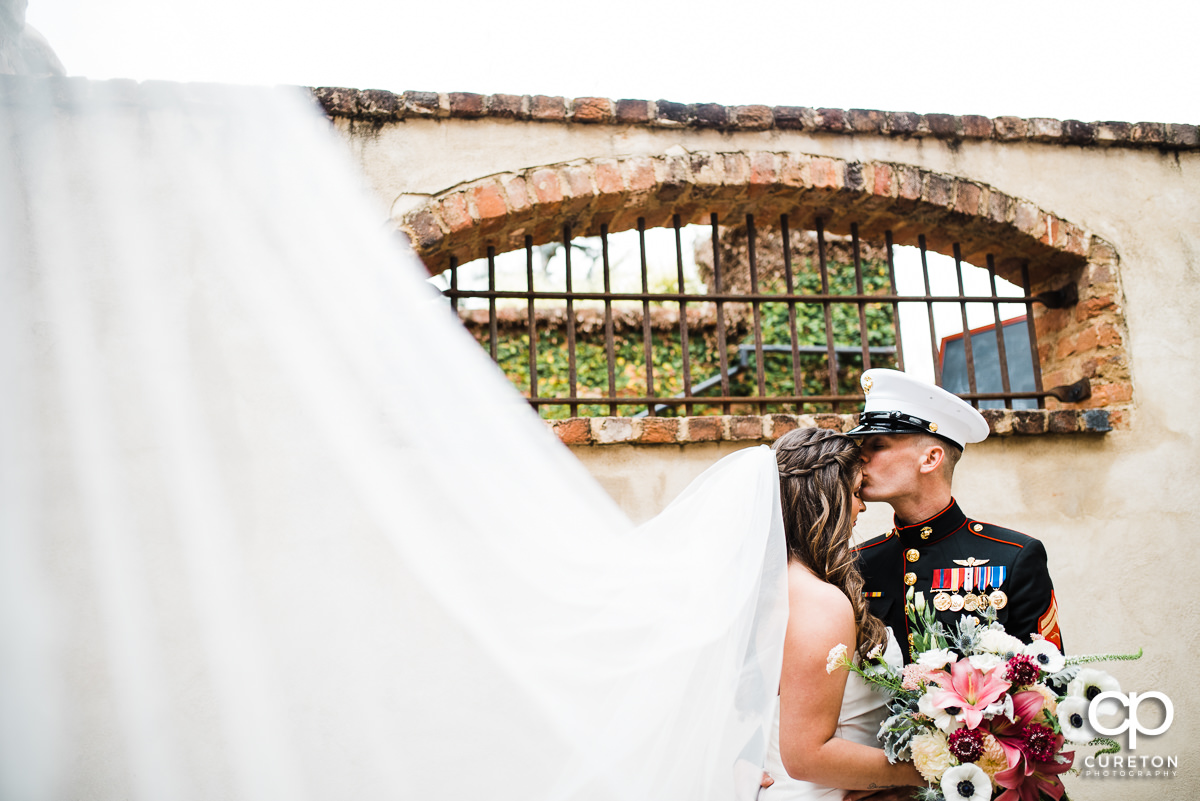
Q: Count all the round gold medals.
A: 5